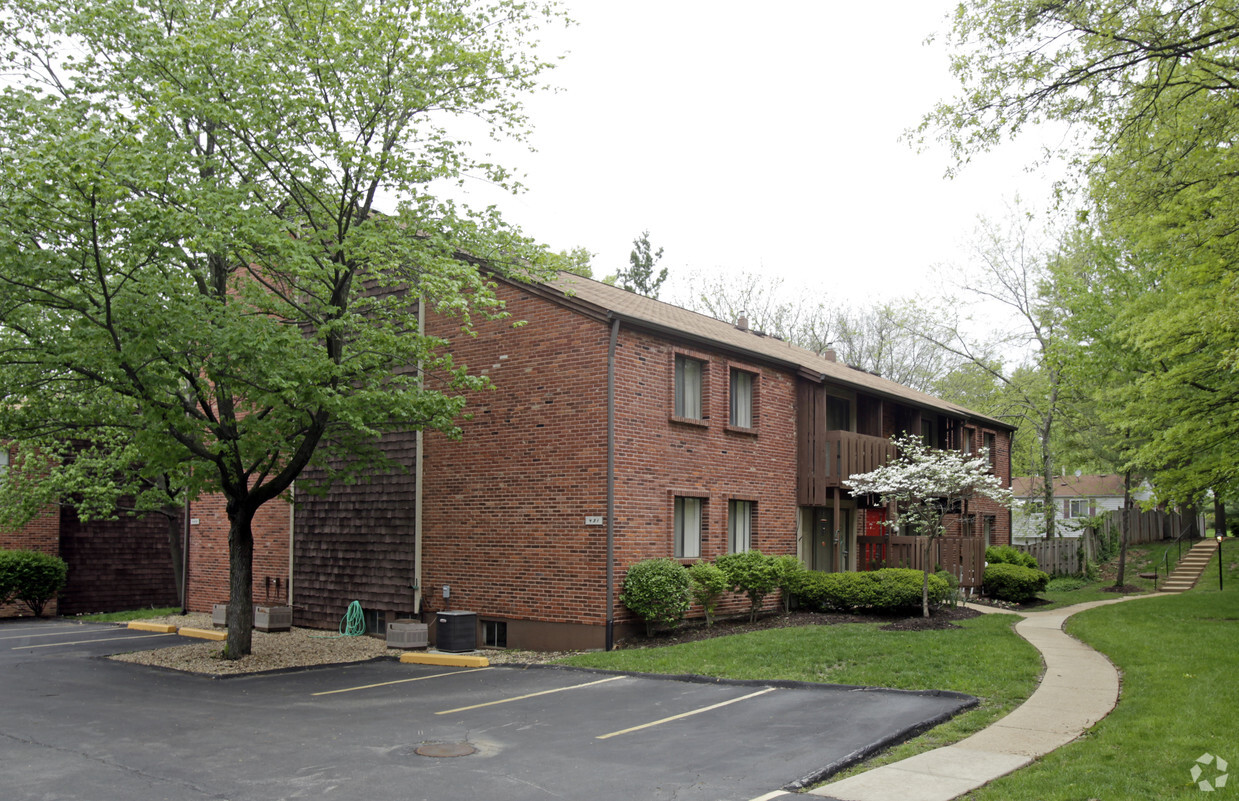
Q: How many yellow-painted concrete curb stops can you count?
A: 3